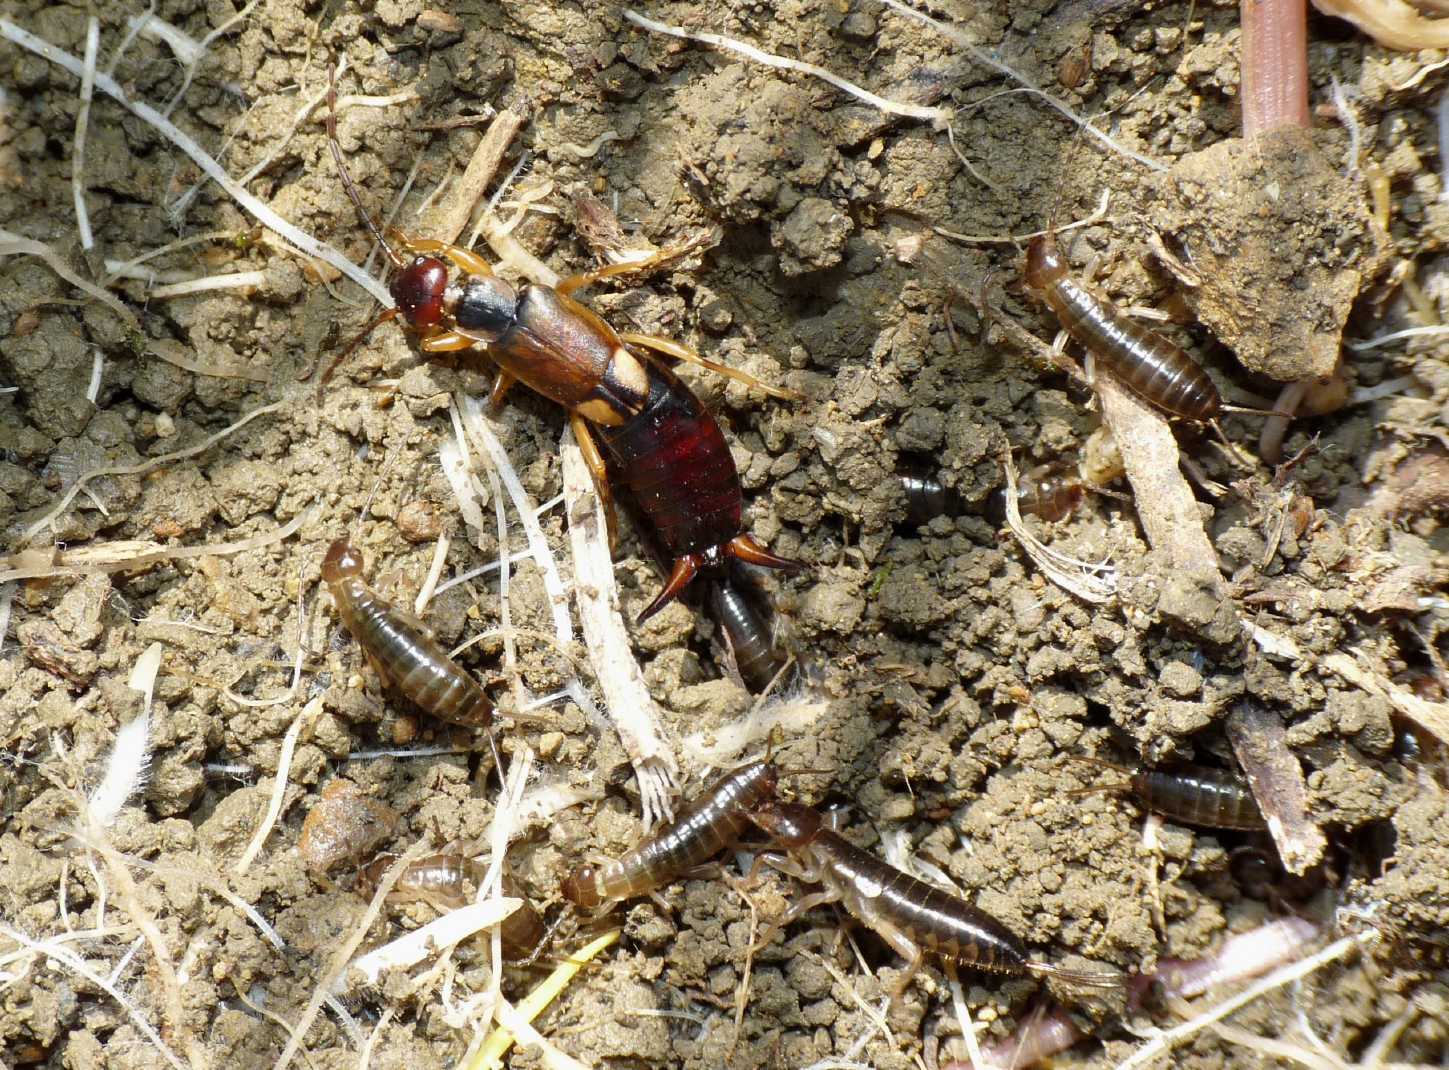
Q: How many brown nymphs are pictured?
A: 8